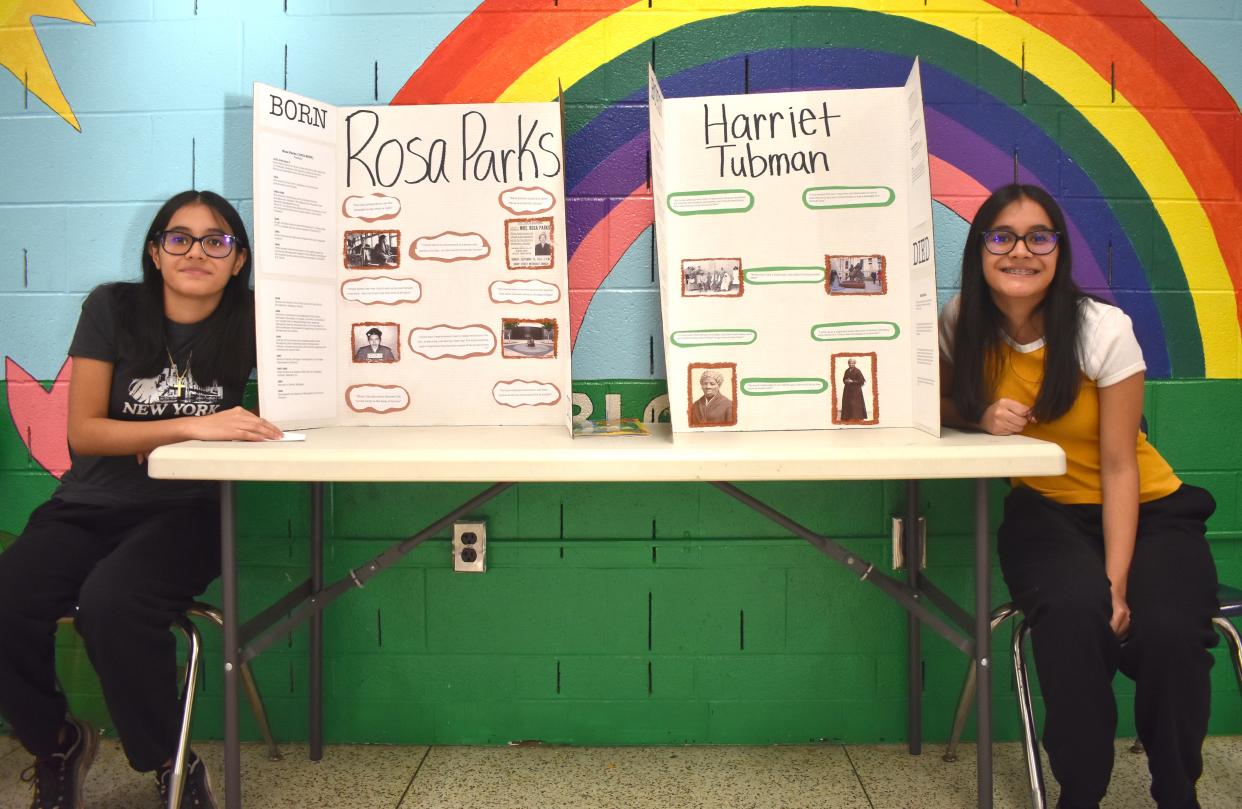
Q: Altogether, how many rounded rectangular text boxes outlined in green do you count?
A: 6